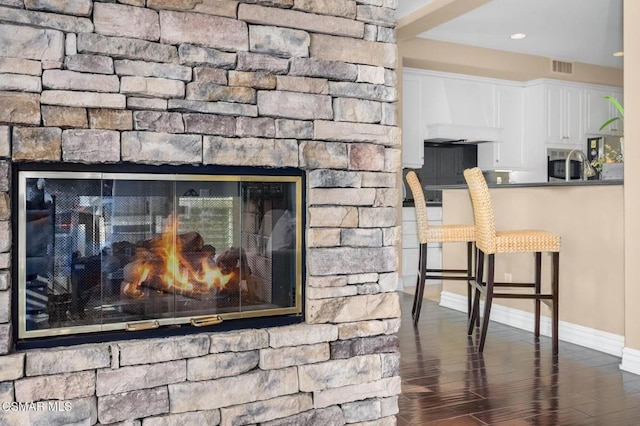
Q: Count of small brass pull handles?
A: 2